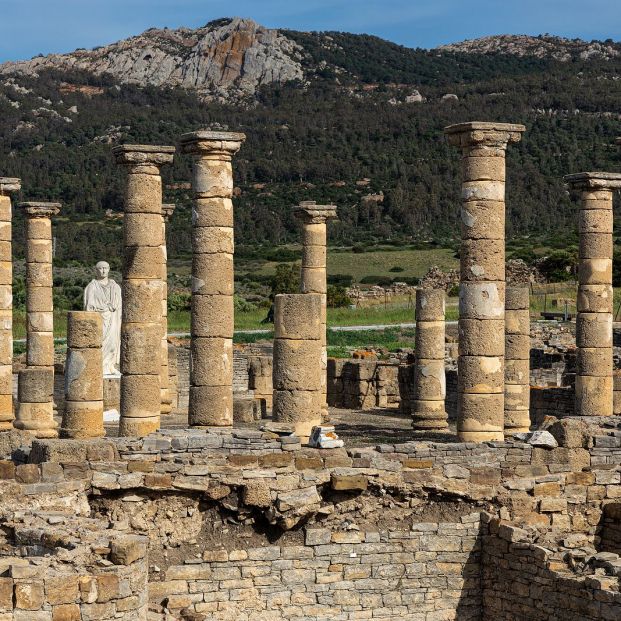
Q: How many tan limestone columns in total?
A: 12